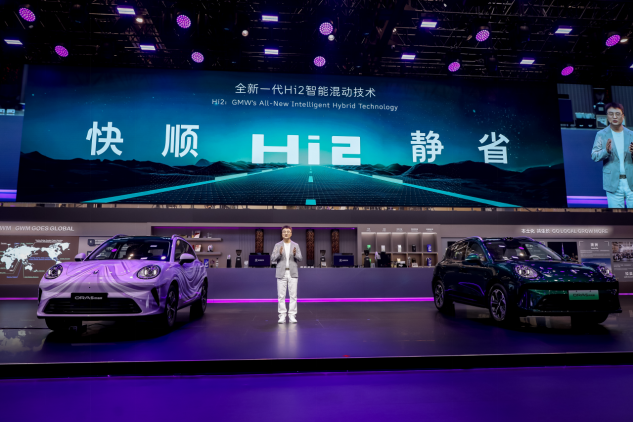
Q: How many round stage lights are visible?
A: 10